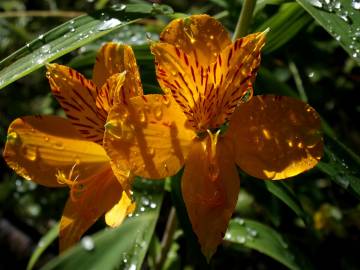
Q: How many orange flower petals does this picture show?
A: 12